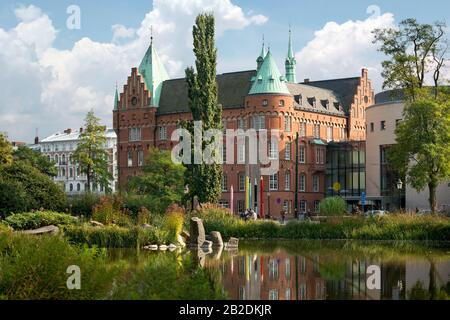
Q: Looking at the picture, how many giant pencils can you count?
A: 5